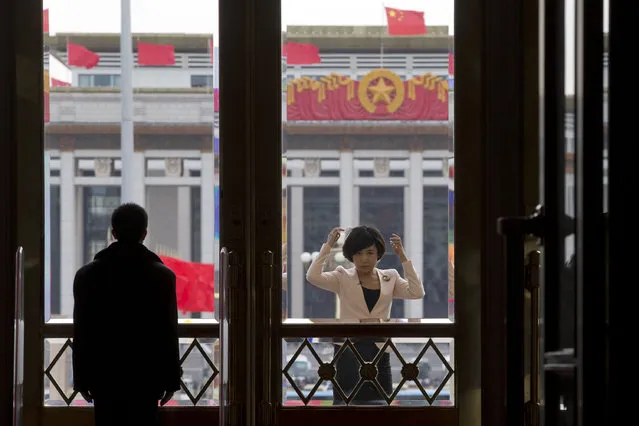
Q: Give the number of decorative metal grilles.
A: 2